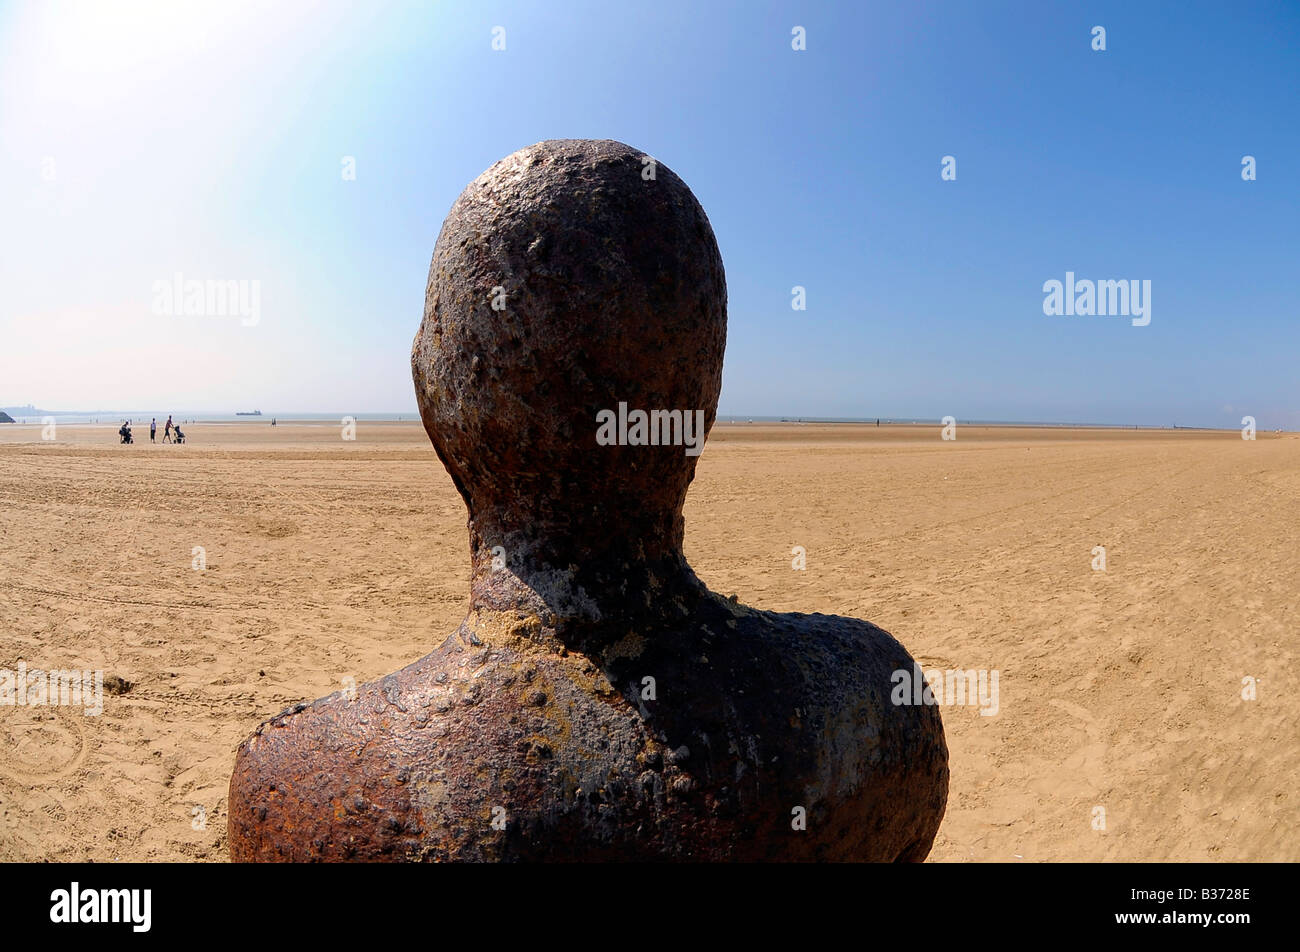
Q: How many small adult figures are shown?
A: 3